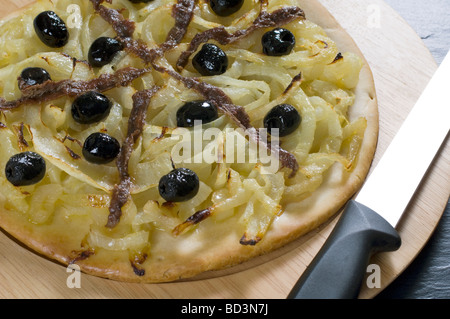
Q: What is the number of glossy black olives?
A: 13